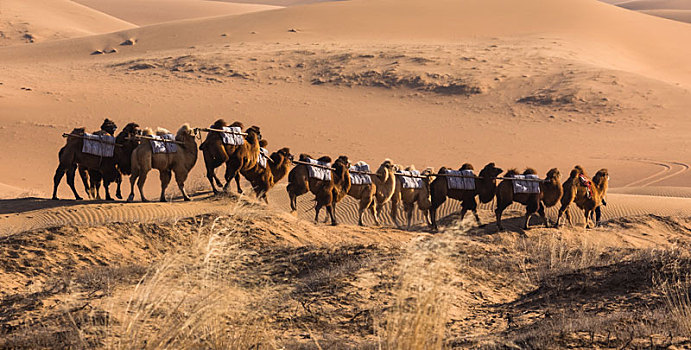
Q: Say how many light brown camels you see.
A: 3